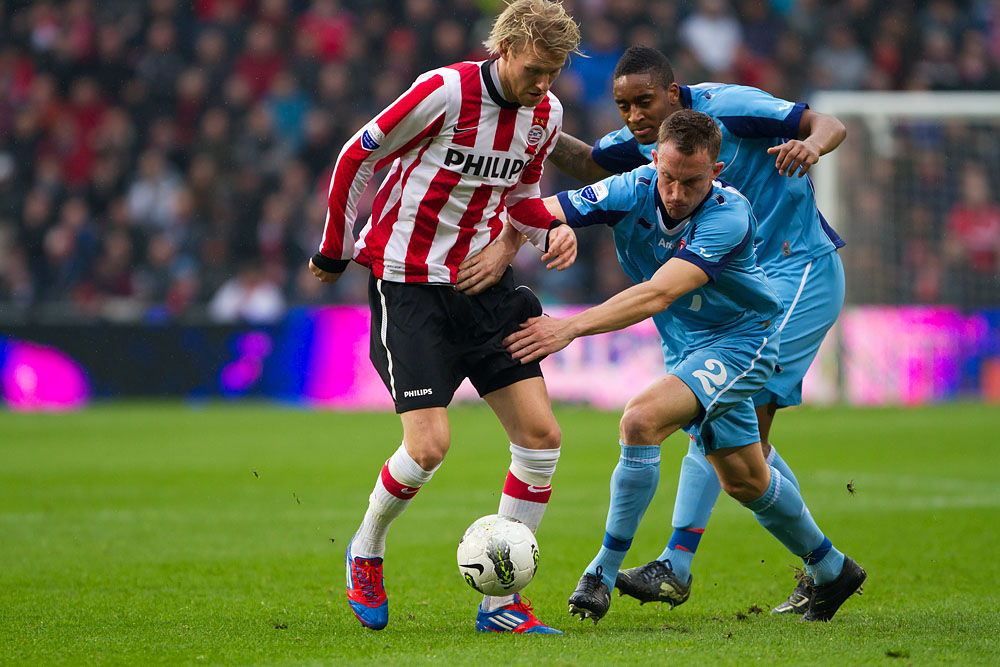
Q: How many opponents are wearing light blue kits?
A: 2